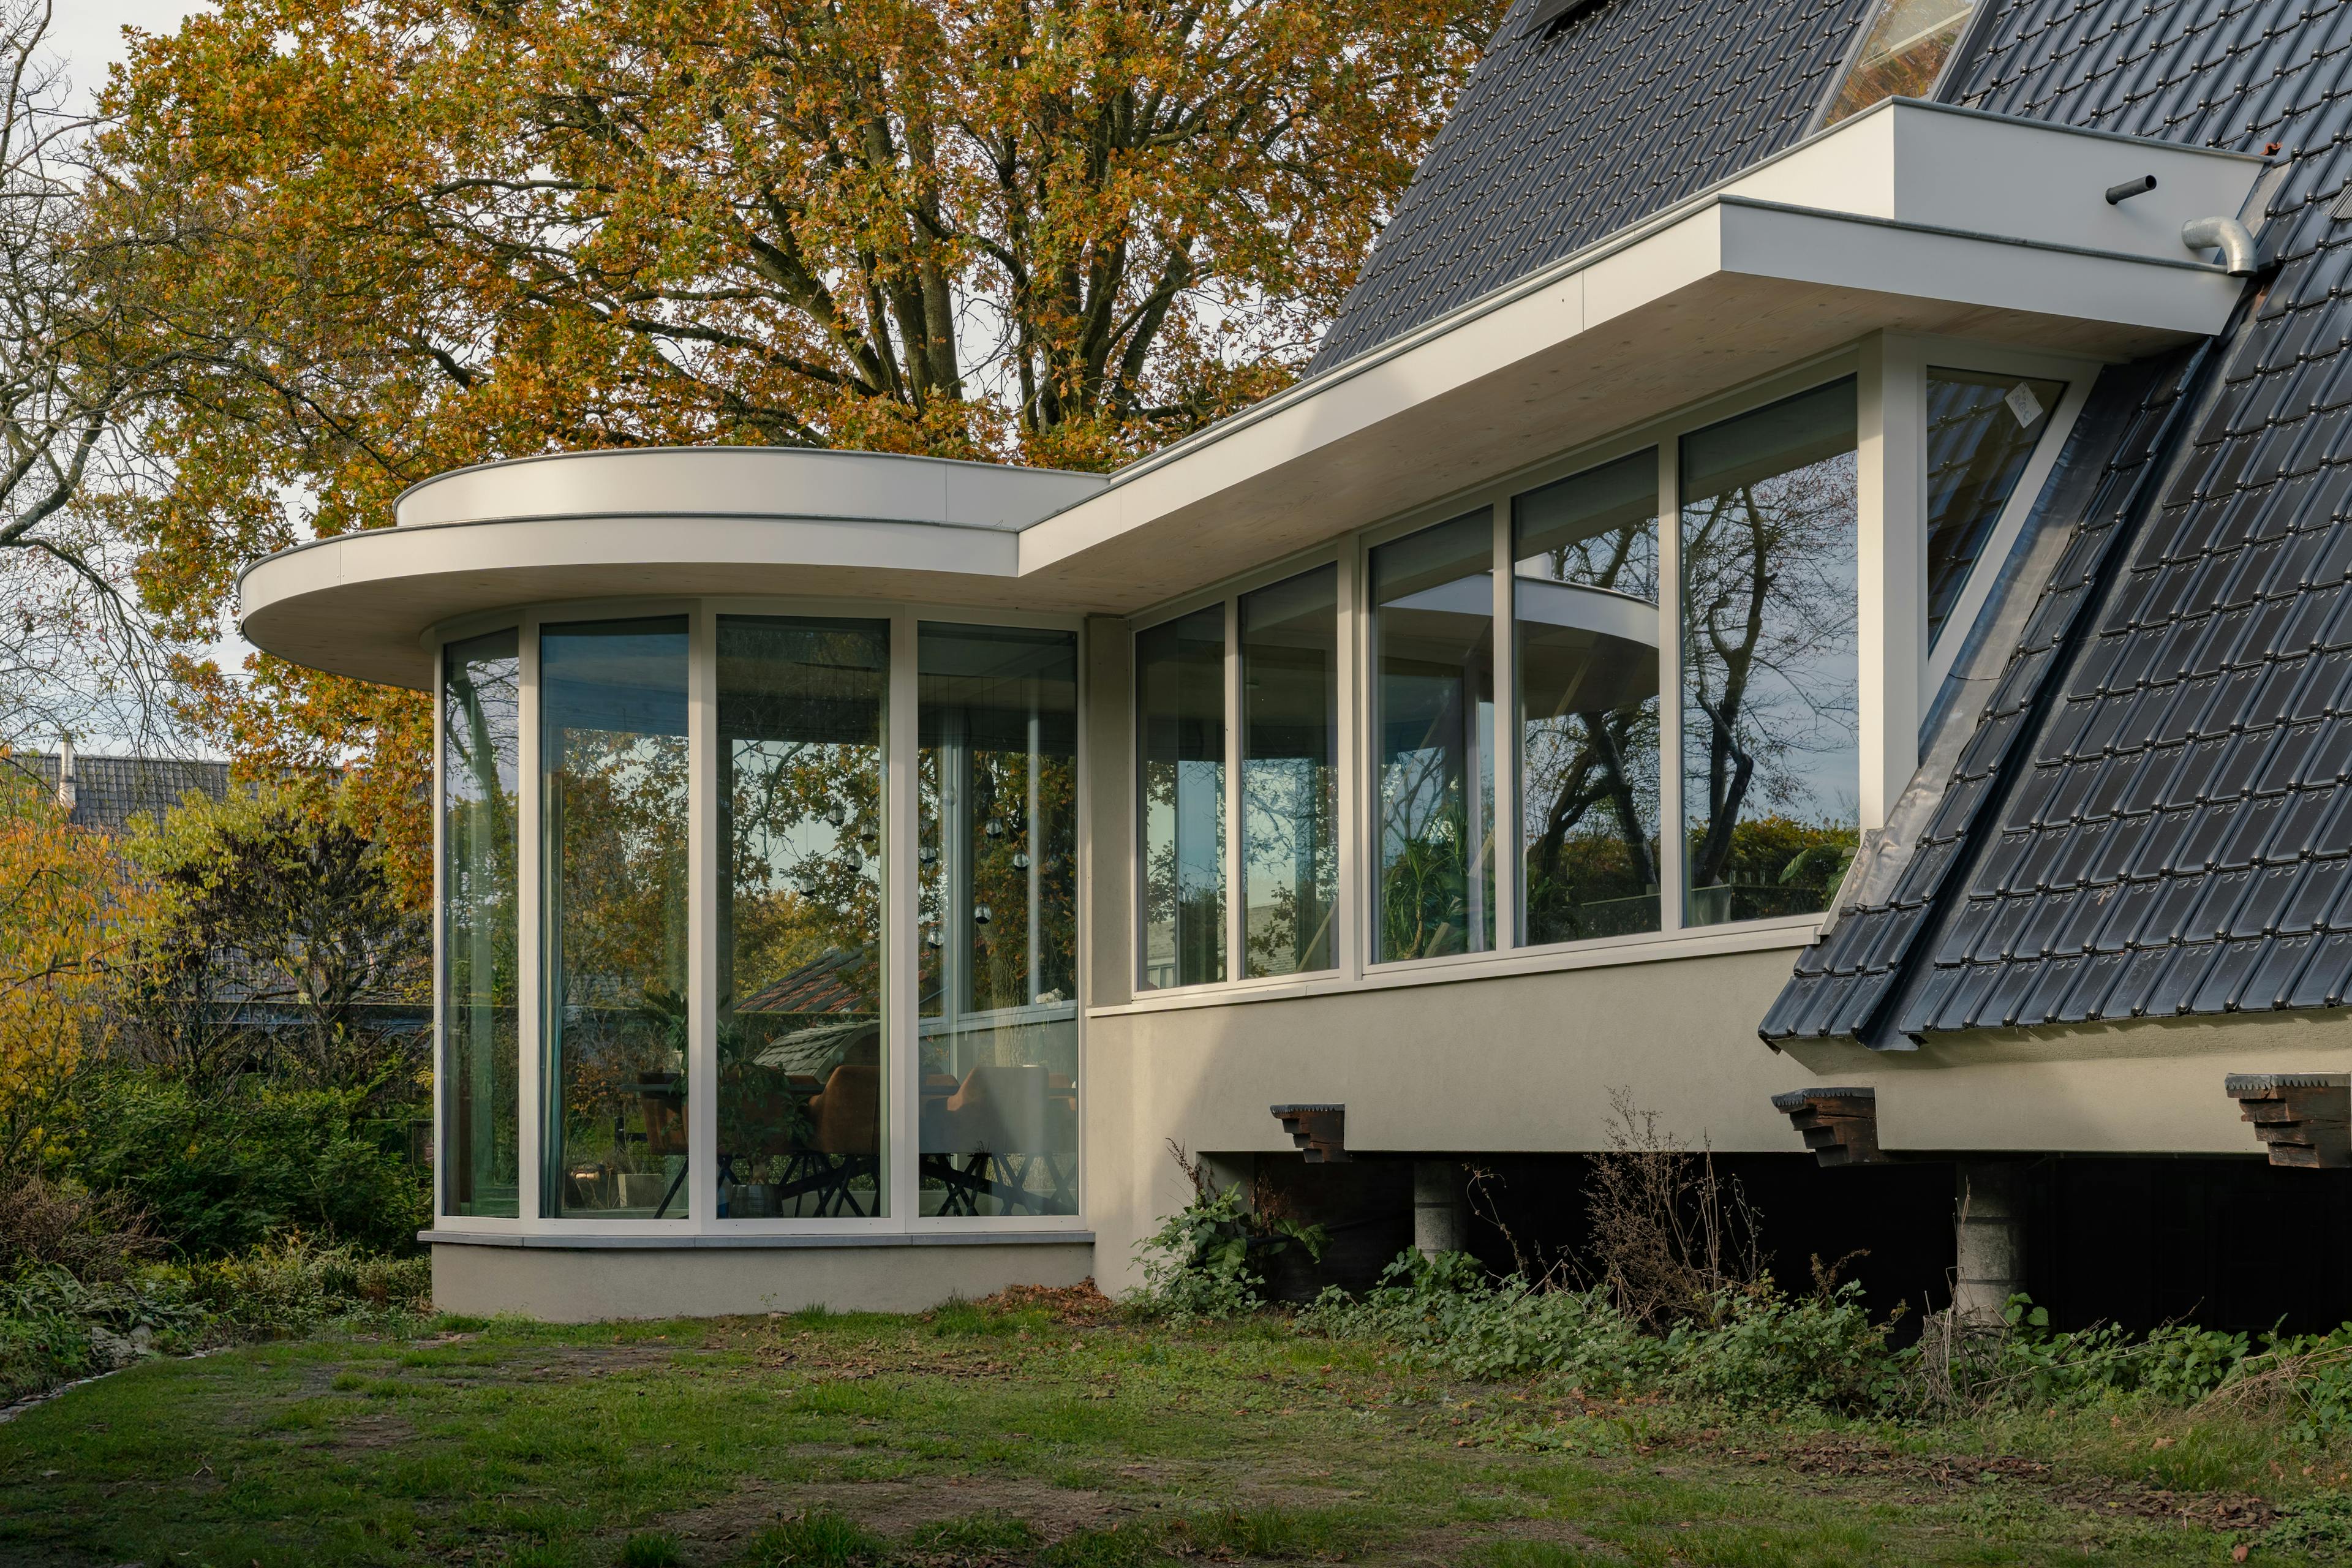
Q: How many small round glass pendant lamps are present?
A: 10